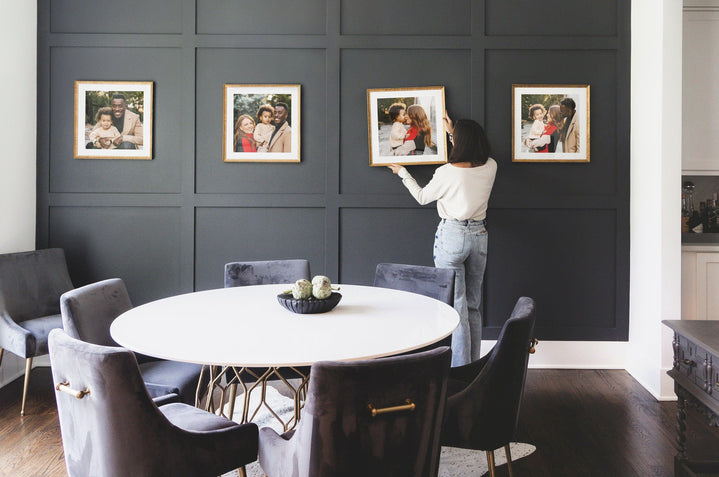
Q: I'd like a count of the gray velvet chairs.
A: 7